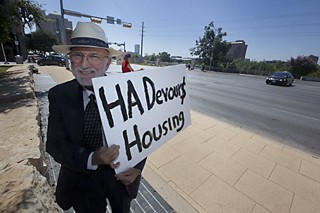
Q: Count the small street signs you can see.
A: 2